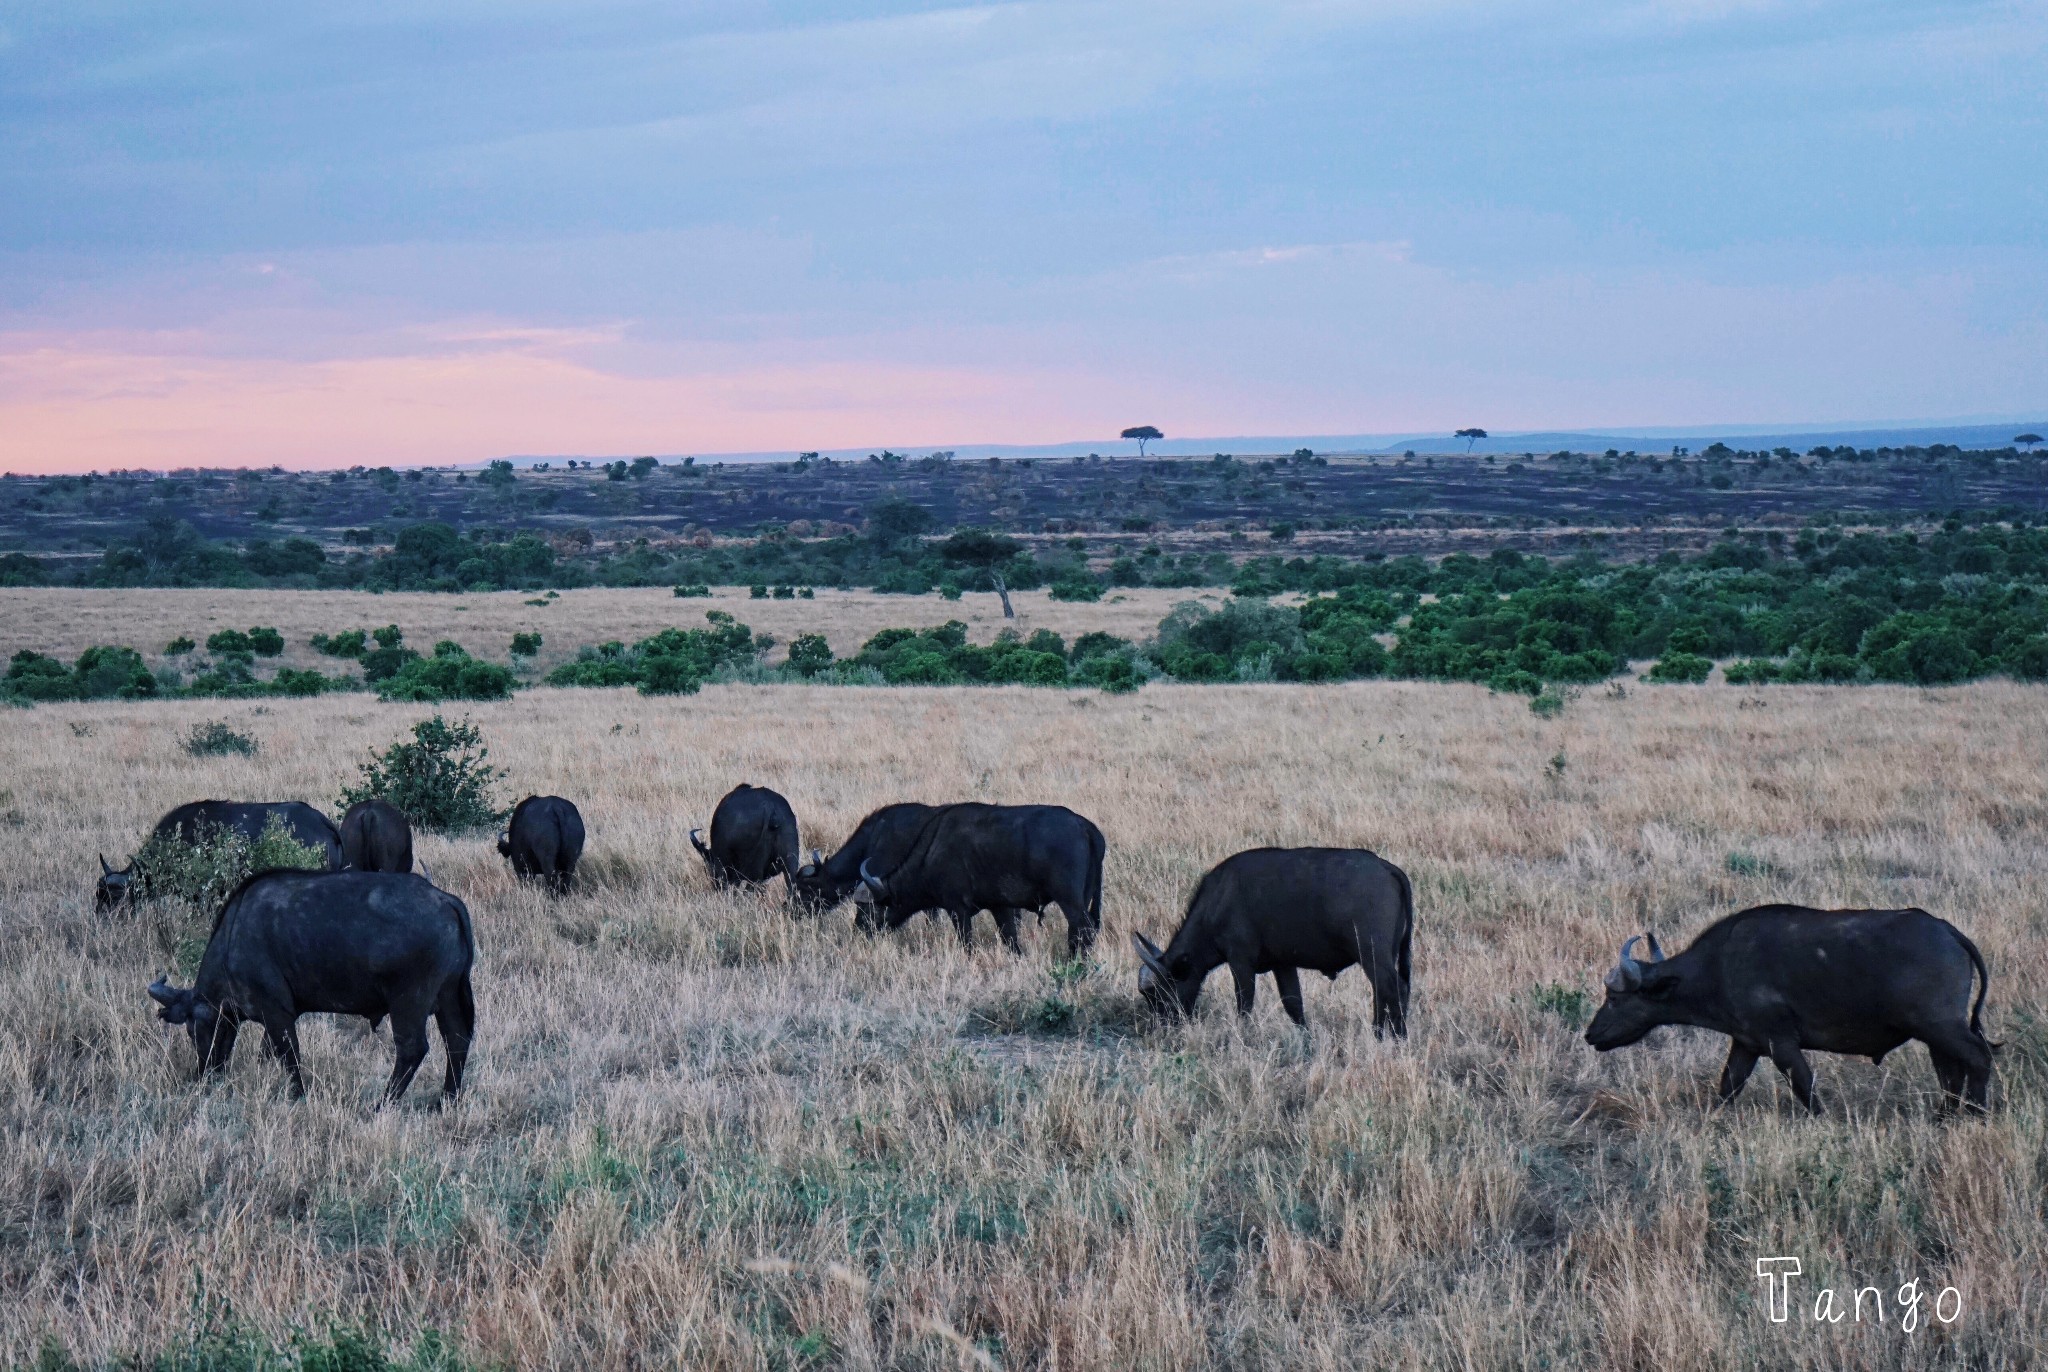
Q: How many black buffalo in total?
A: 9